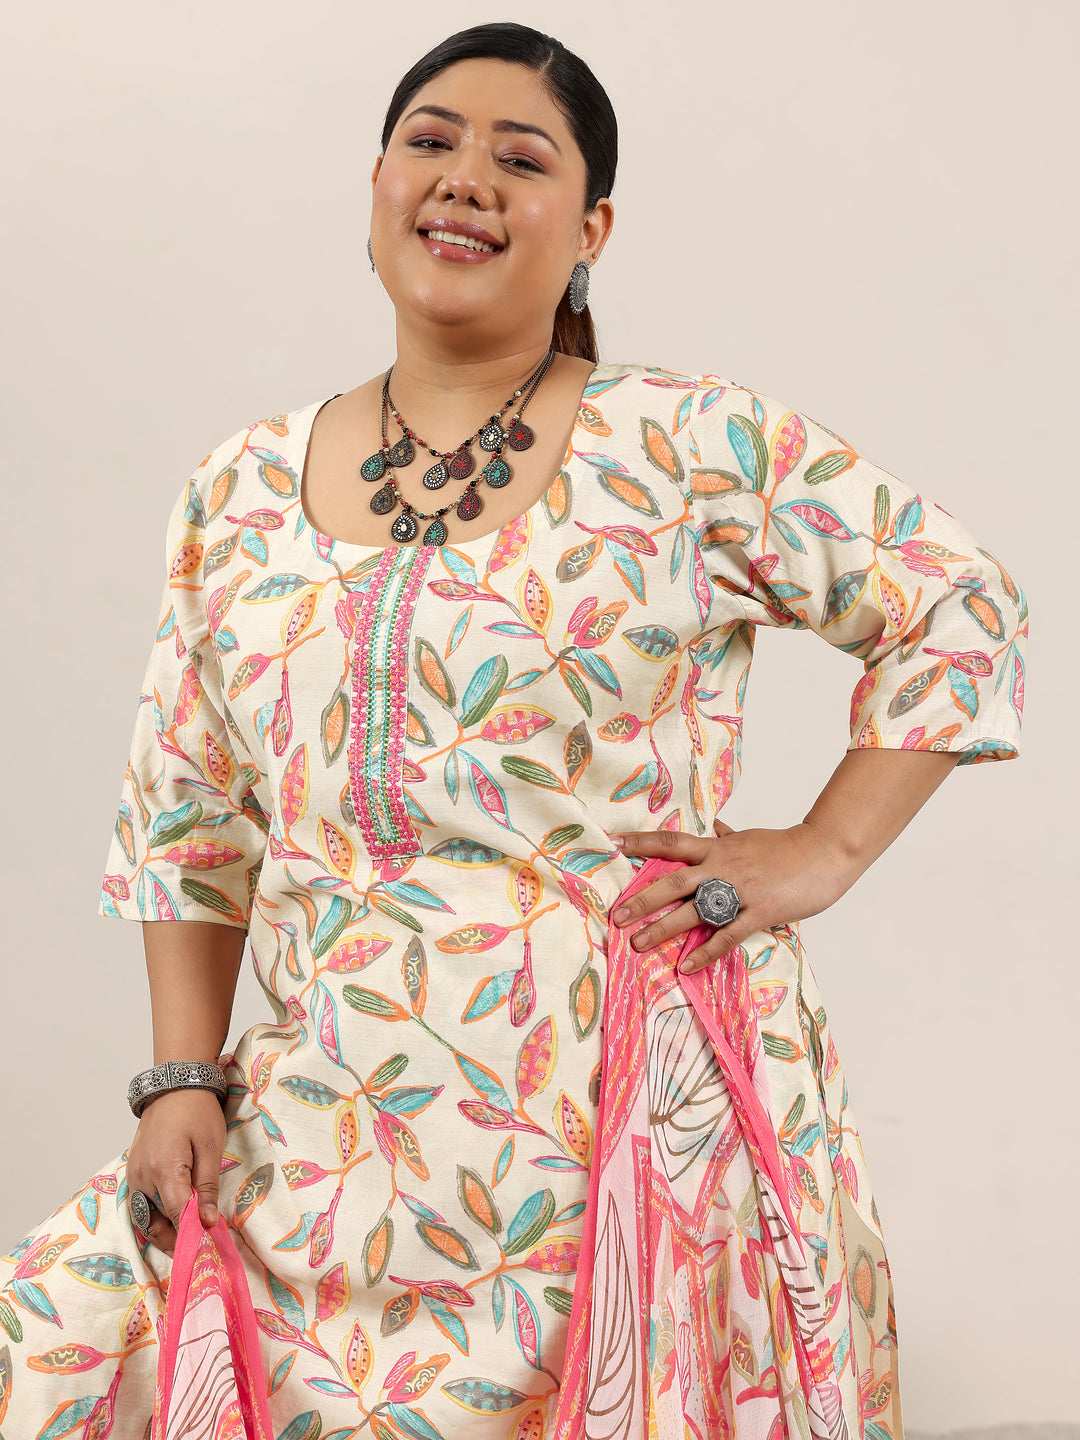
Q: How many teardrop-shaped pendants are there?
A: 11